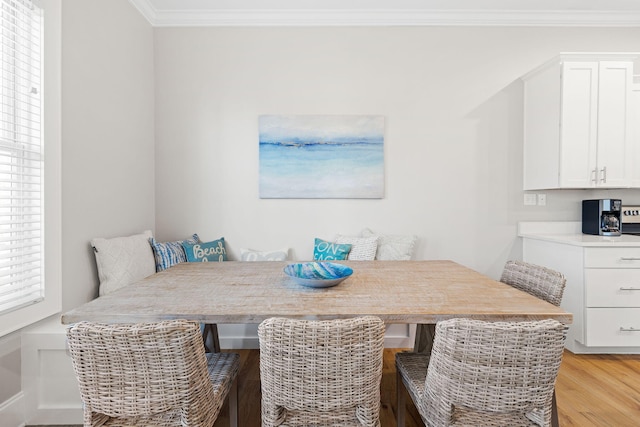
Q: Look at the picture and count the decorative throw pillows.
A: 7